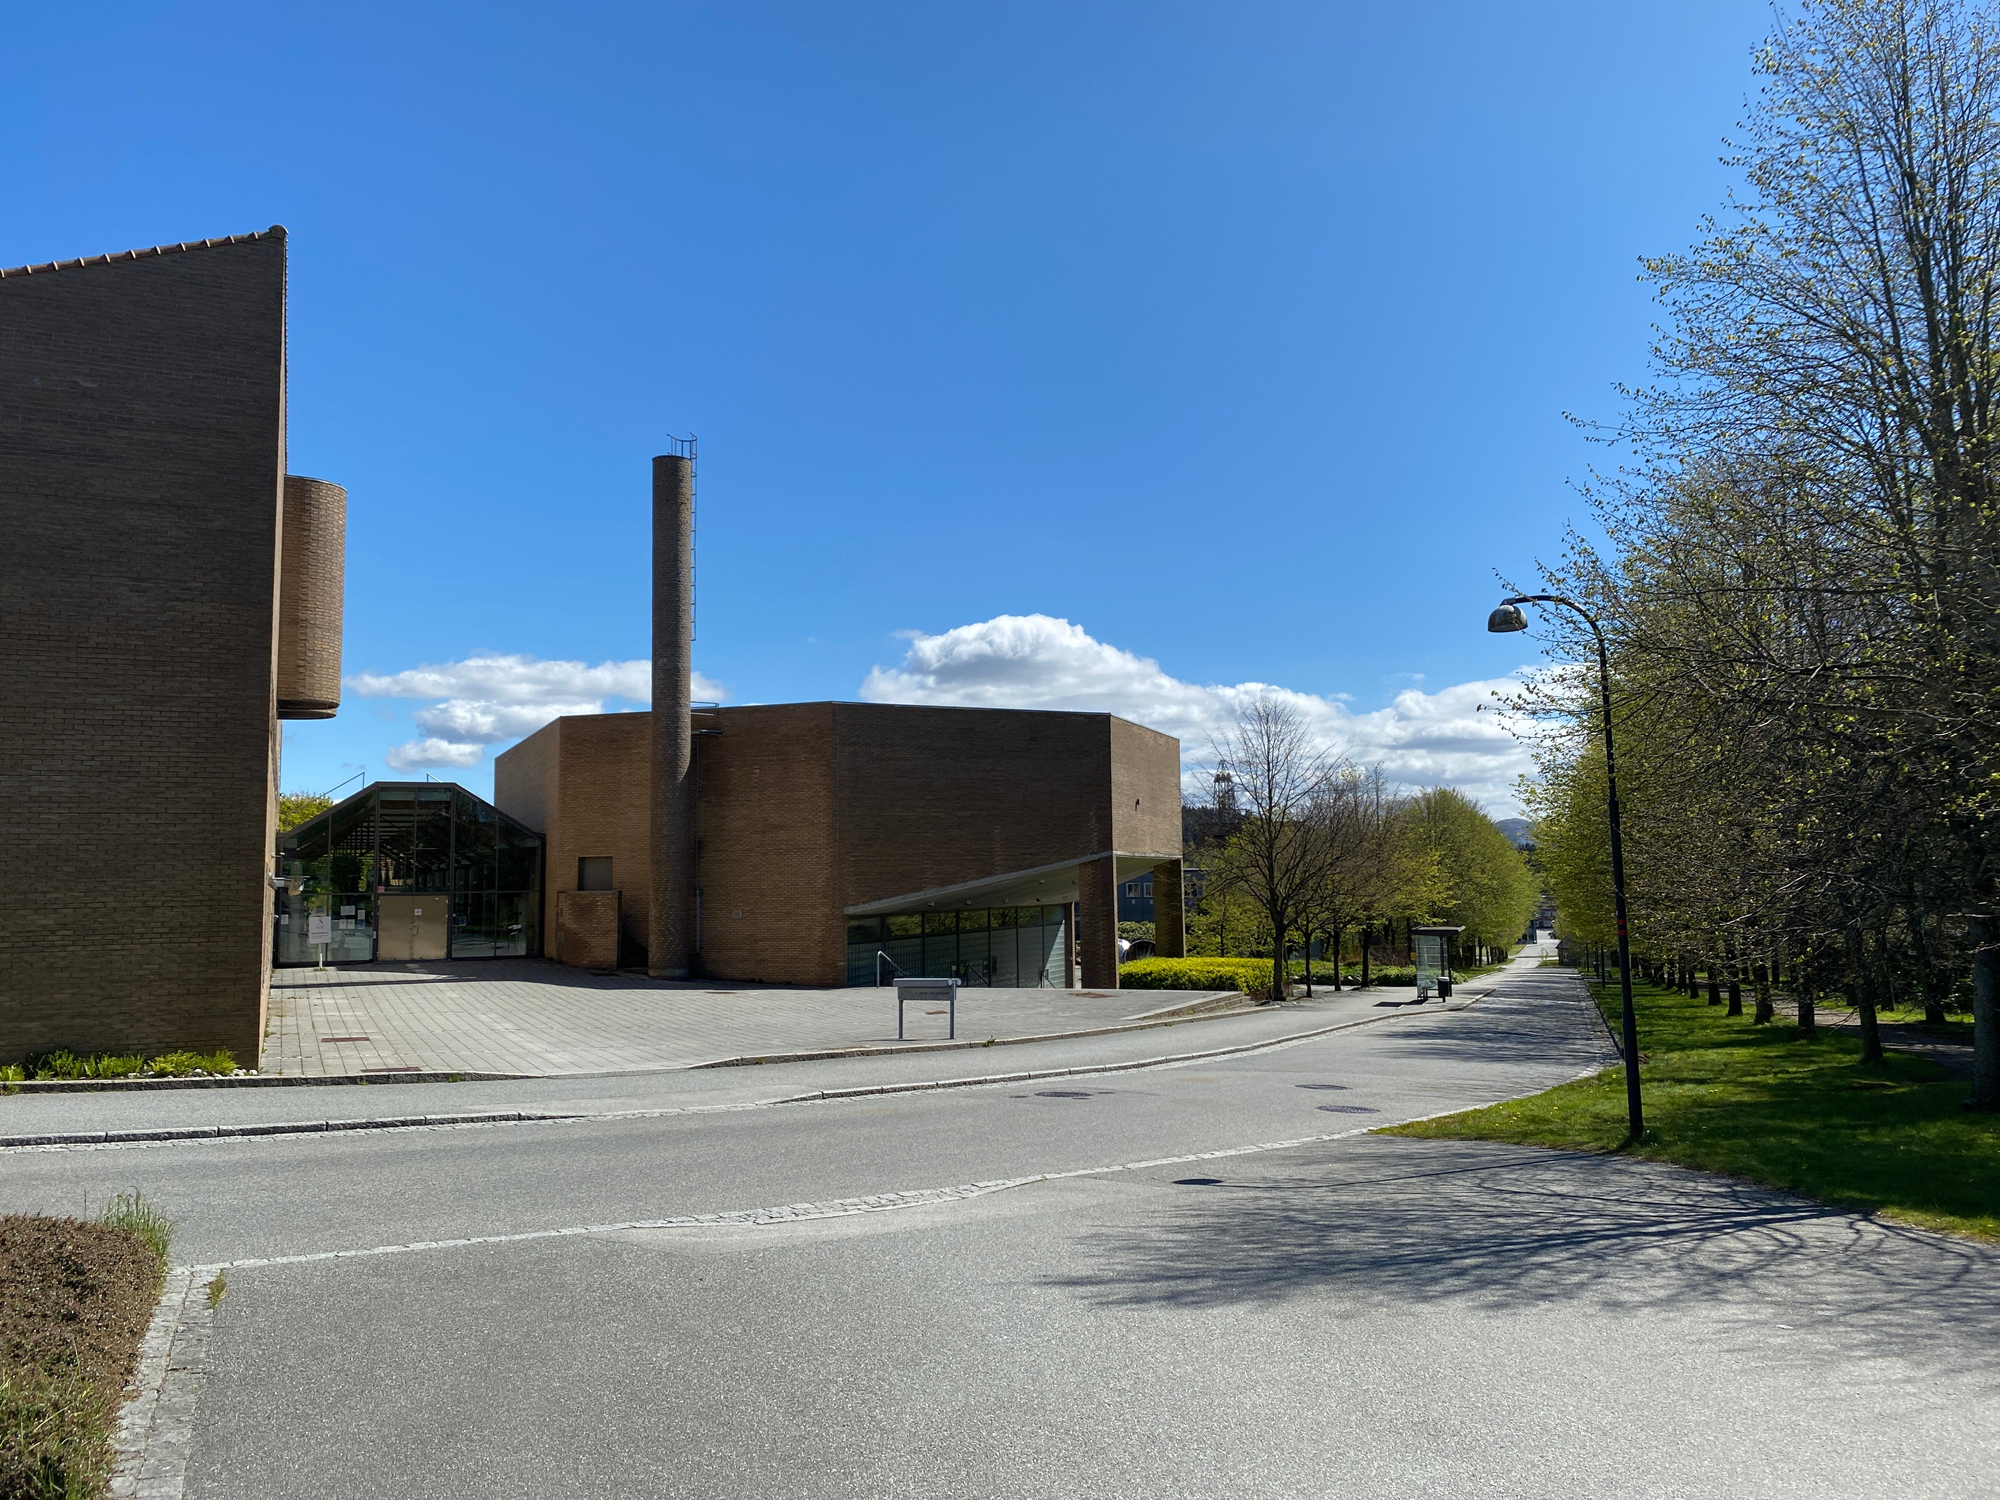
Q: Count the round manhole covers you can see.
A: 3